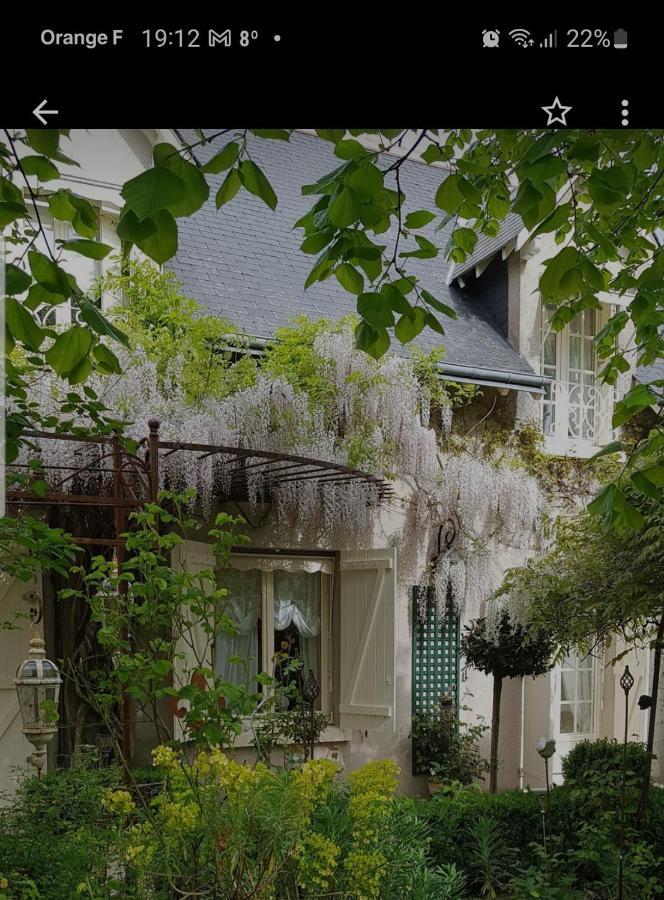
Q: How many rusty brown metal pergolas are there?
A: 1